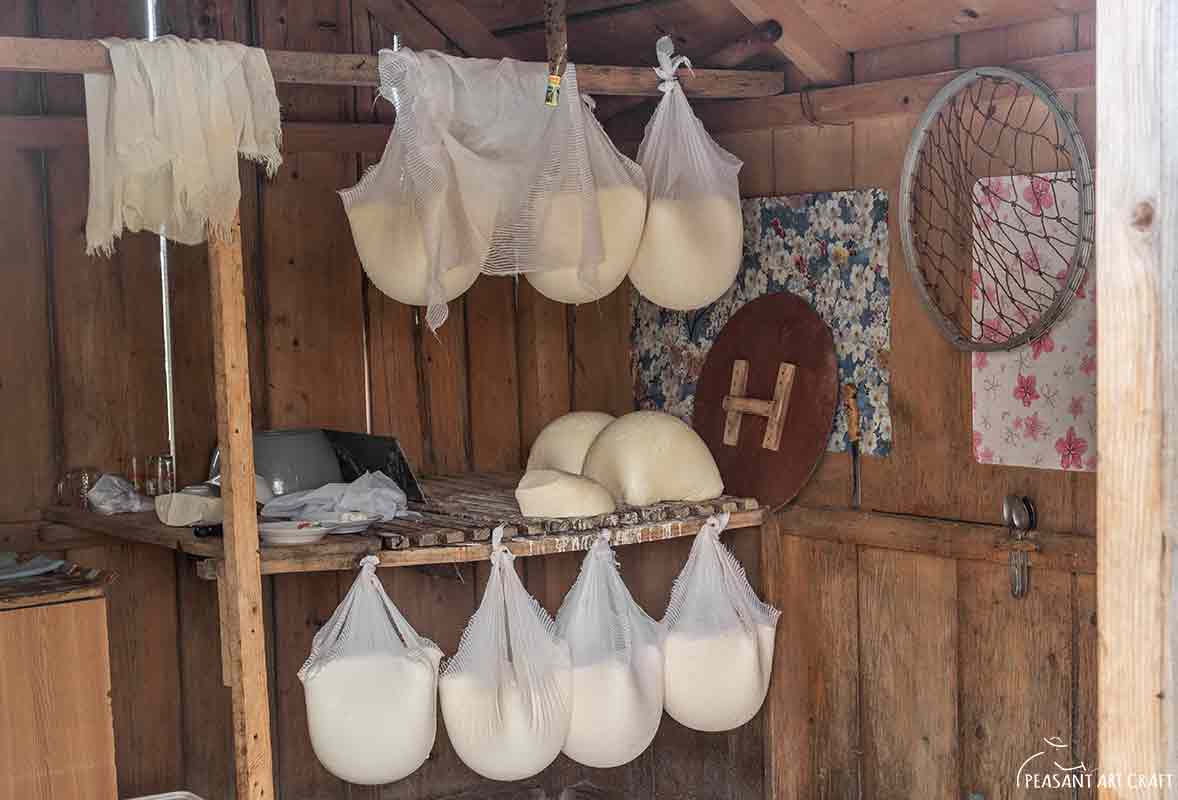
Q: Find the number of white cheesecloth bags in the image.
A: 7